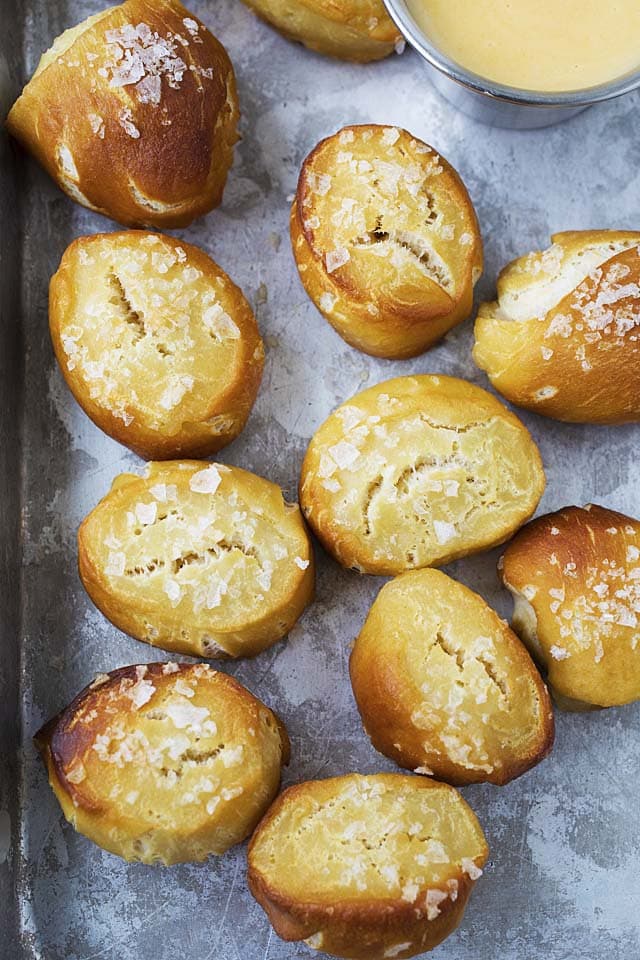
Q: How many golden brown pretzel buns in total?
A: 11